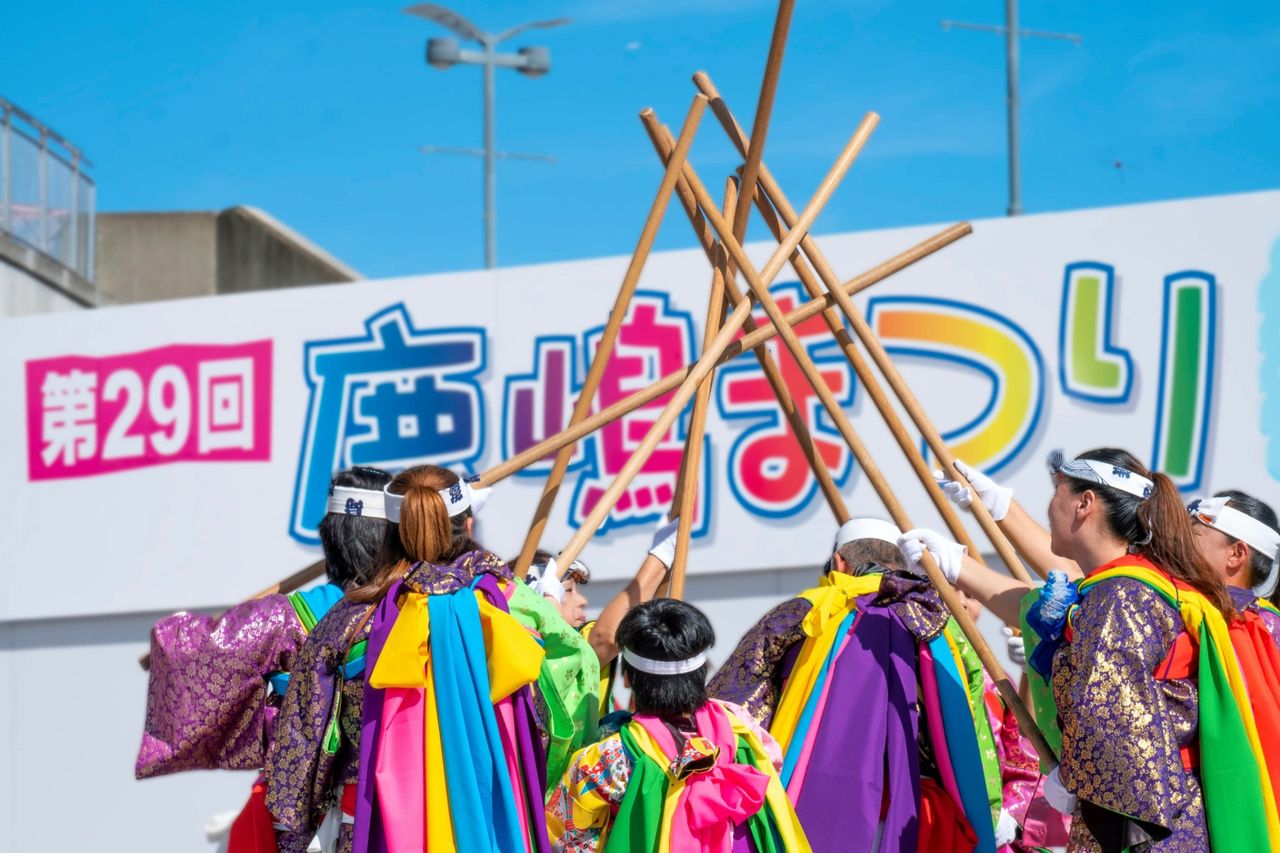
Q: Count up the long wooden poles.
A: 9